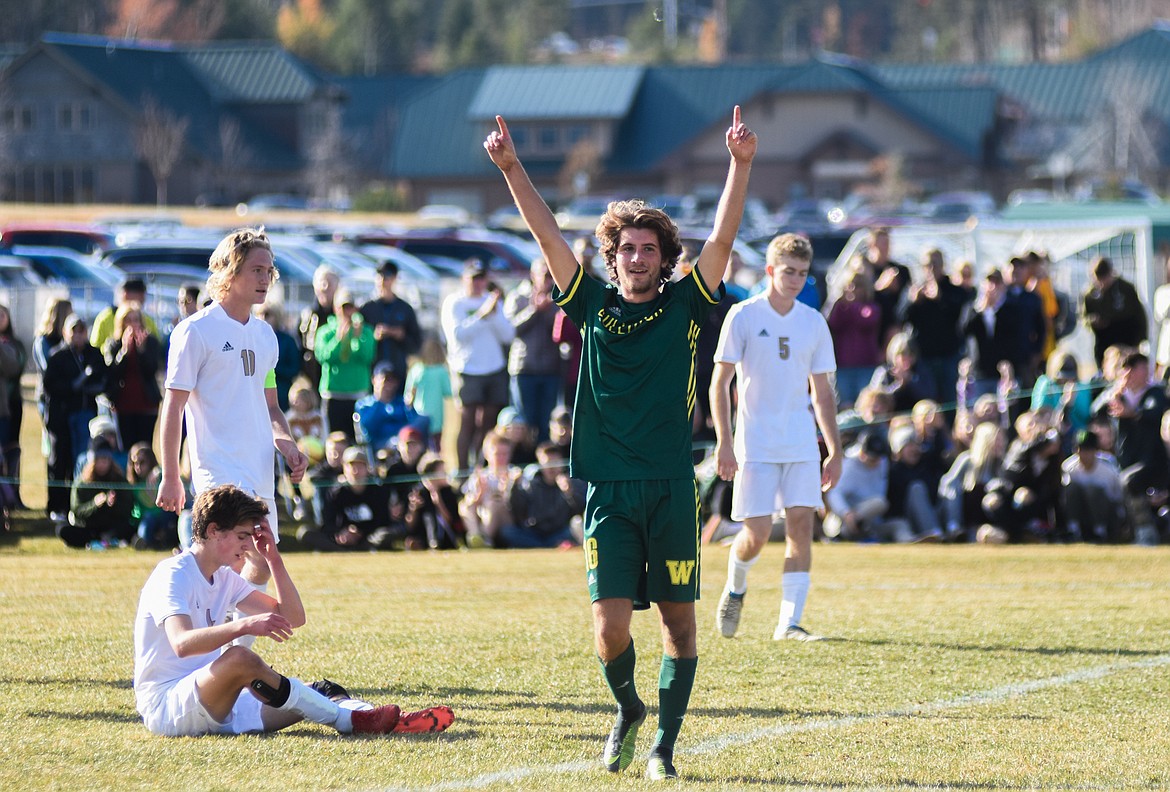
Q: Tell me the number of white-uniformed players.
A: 3